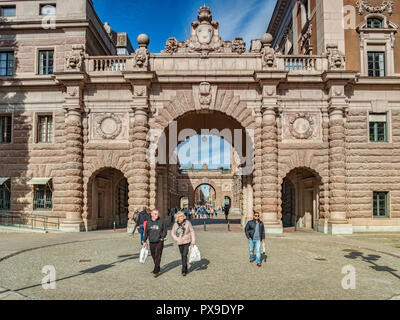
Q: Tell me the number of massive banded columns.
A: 4